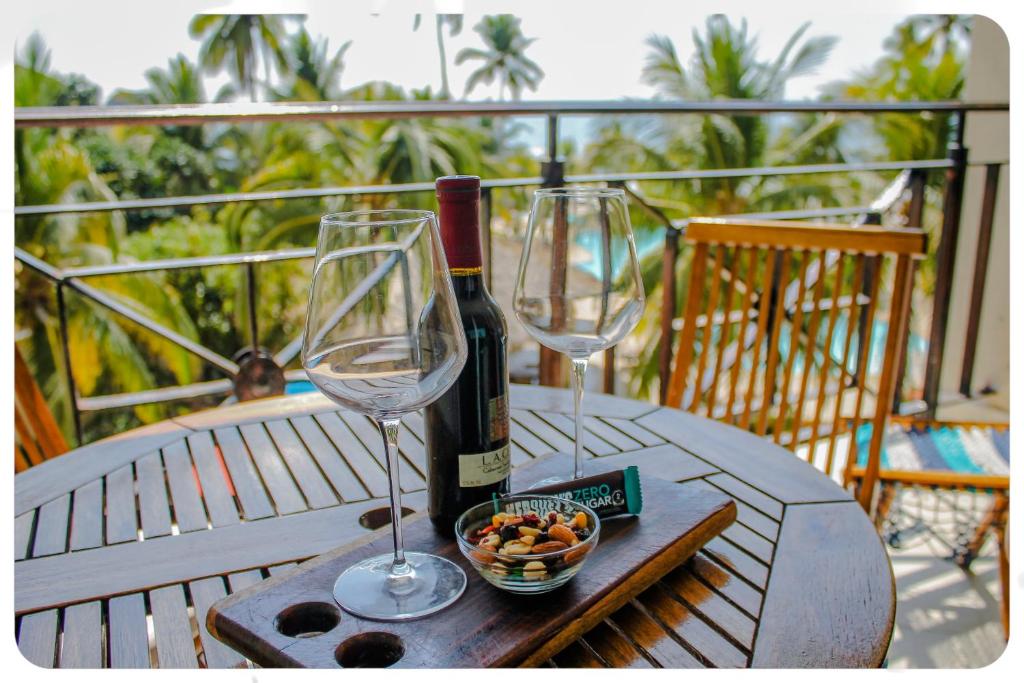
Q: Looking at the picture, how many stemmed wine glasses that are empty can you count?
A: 2